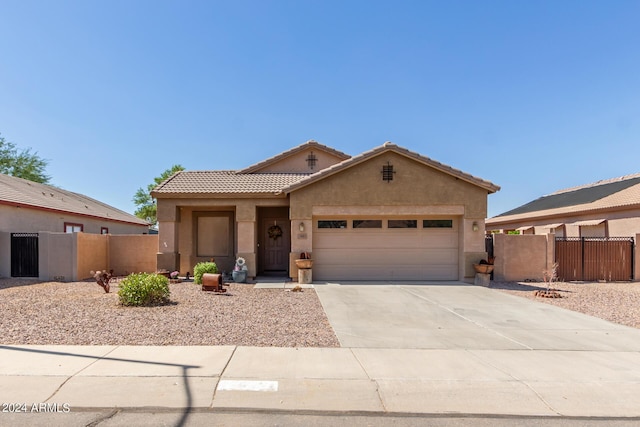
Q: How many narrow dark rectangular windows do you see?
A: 4